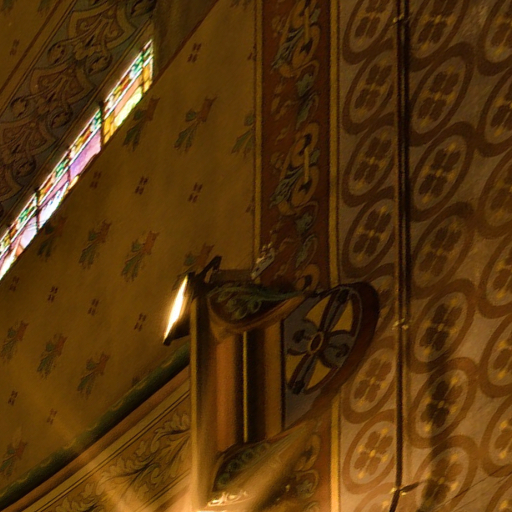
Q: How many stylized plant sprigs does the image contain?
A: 11